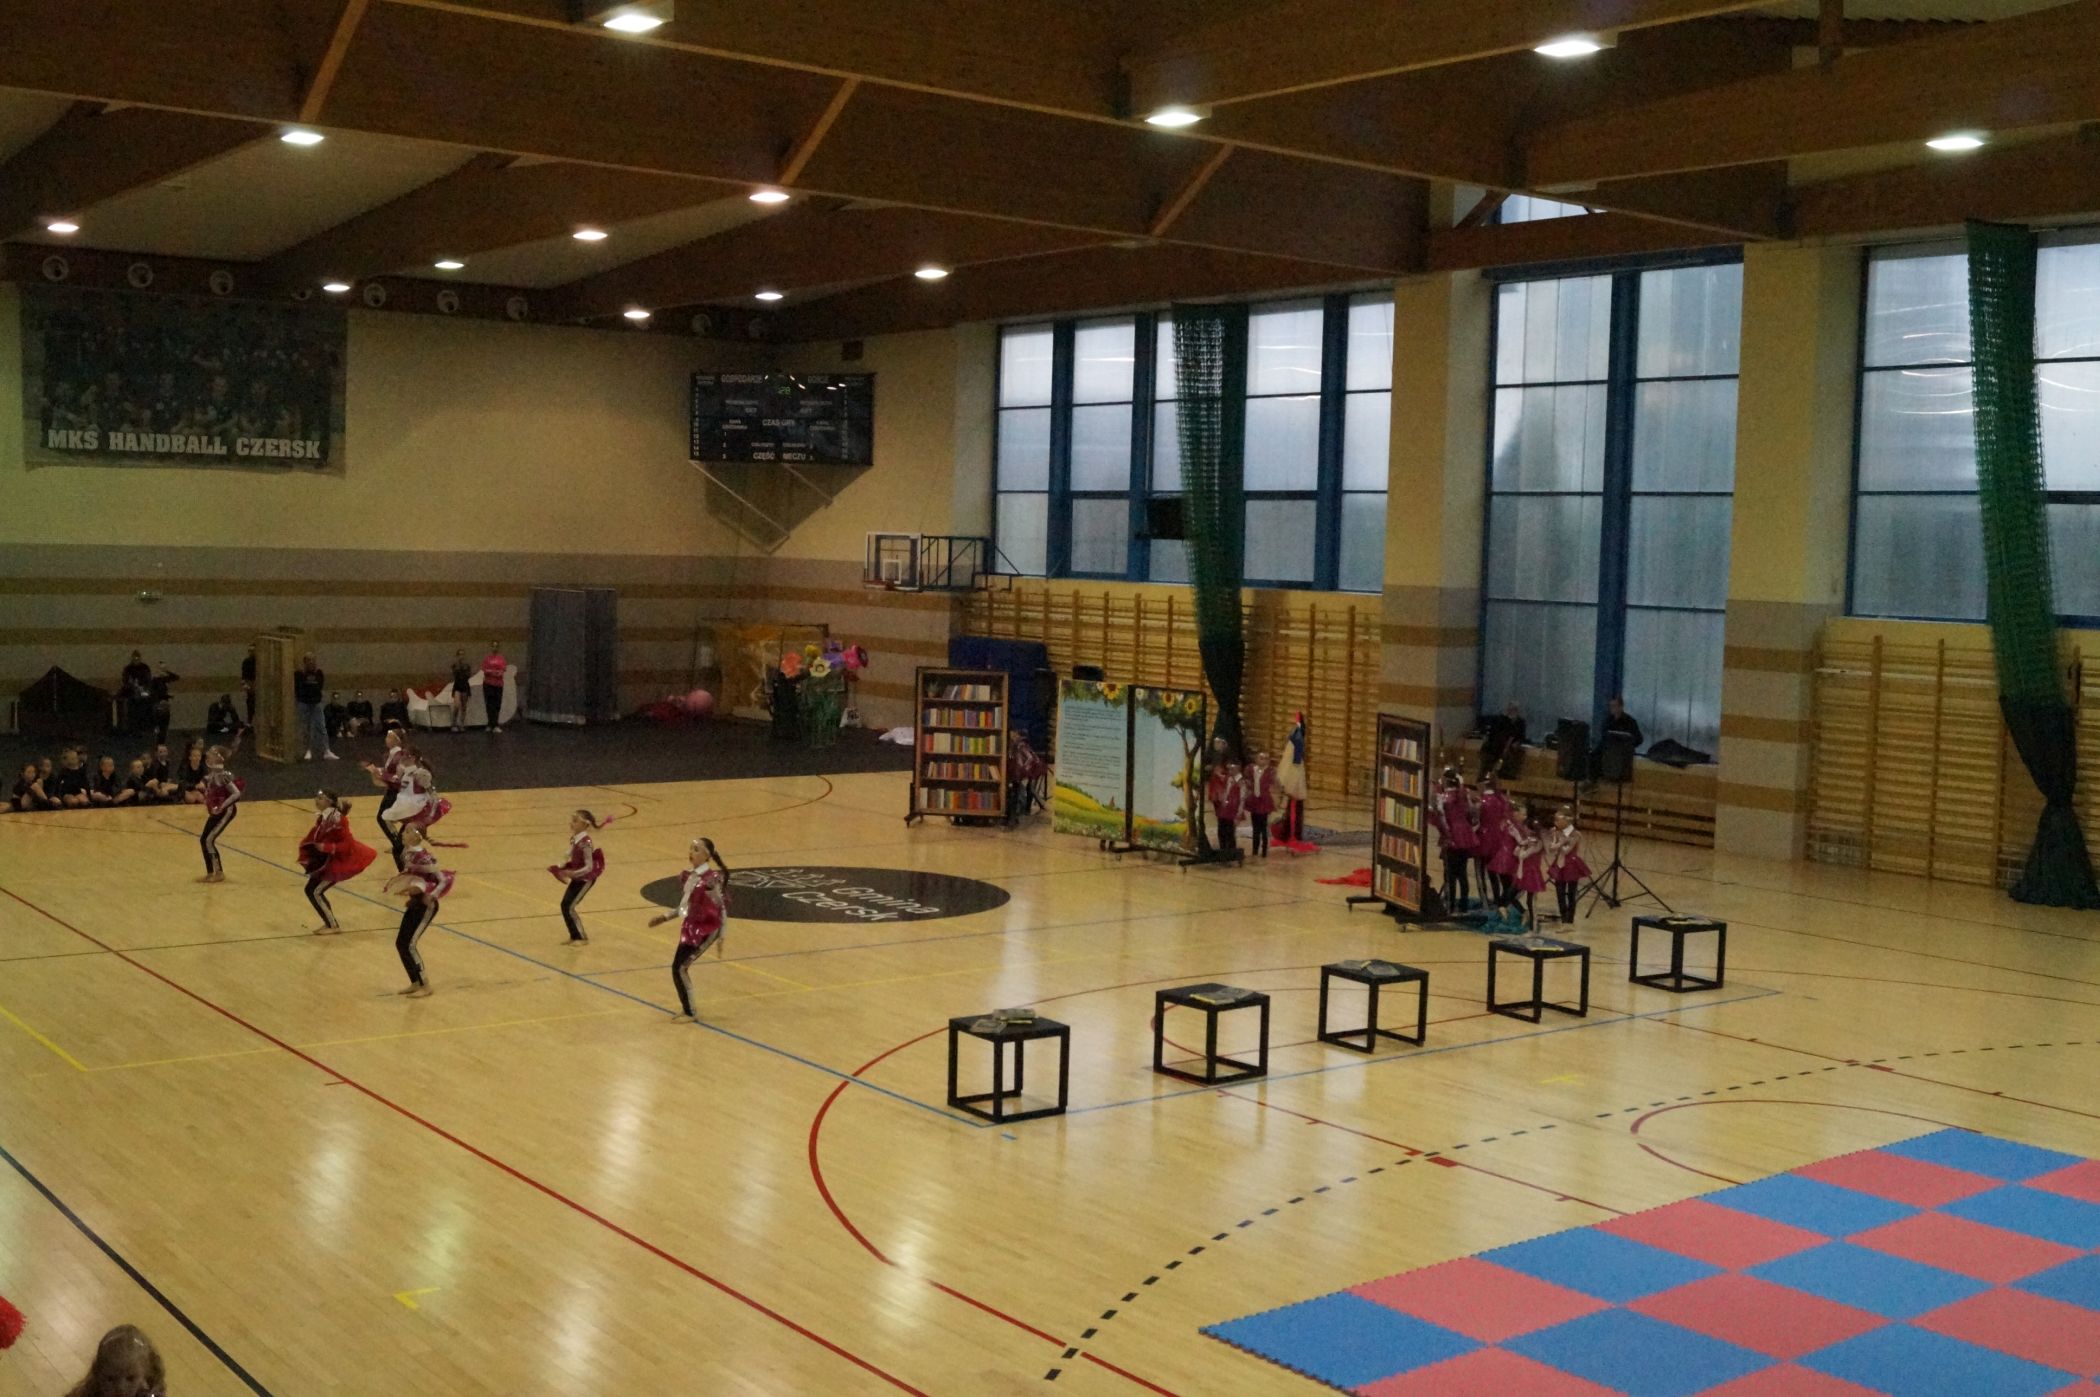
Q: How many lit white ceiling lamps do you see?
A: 13